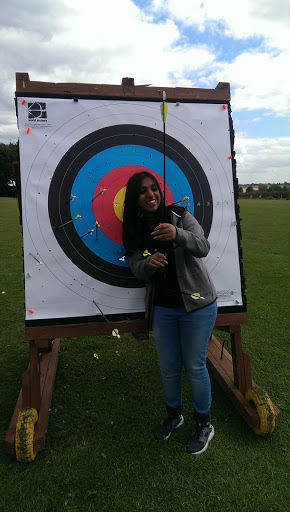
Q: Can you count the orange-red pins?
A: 5